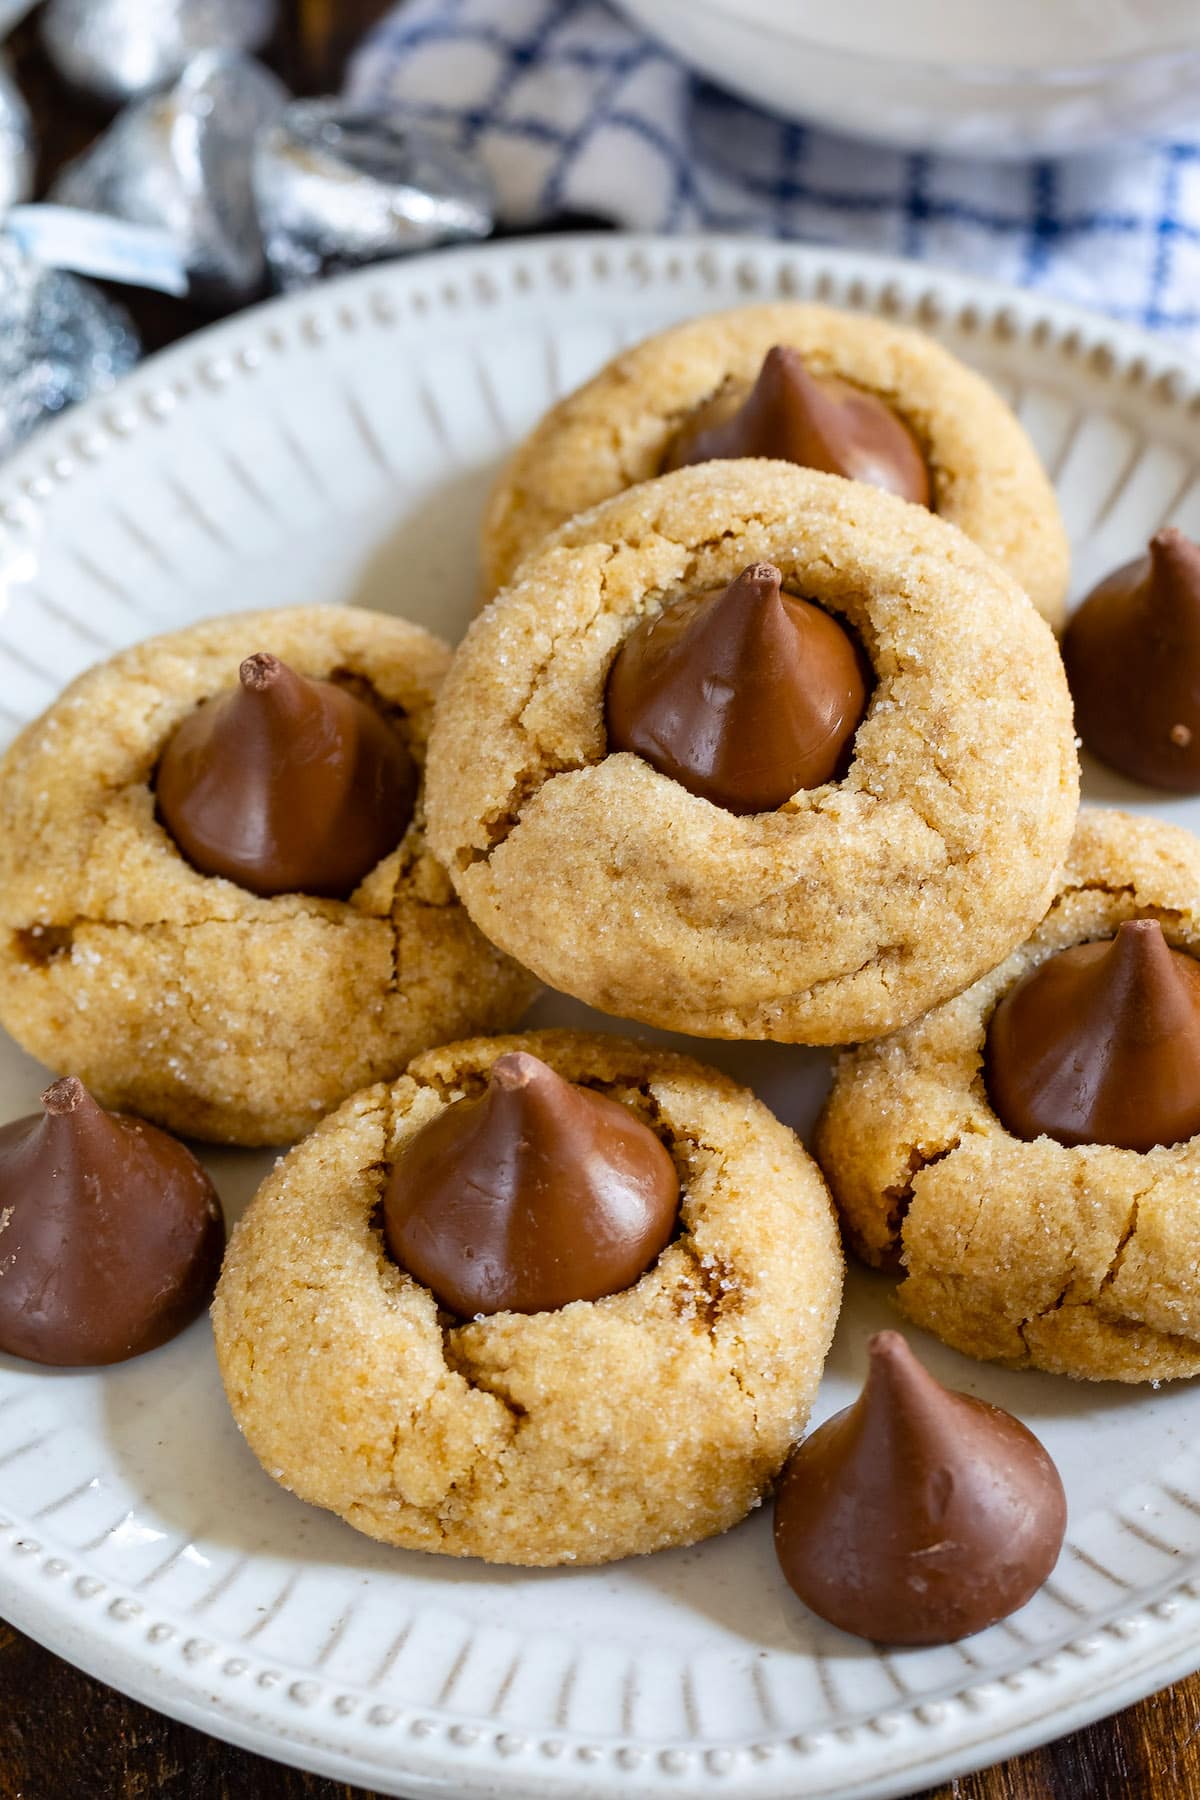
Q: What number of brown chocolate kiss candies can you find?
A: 8